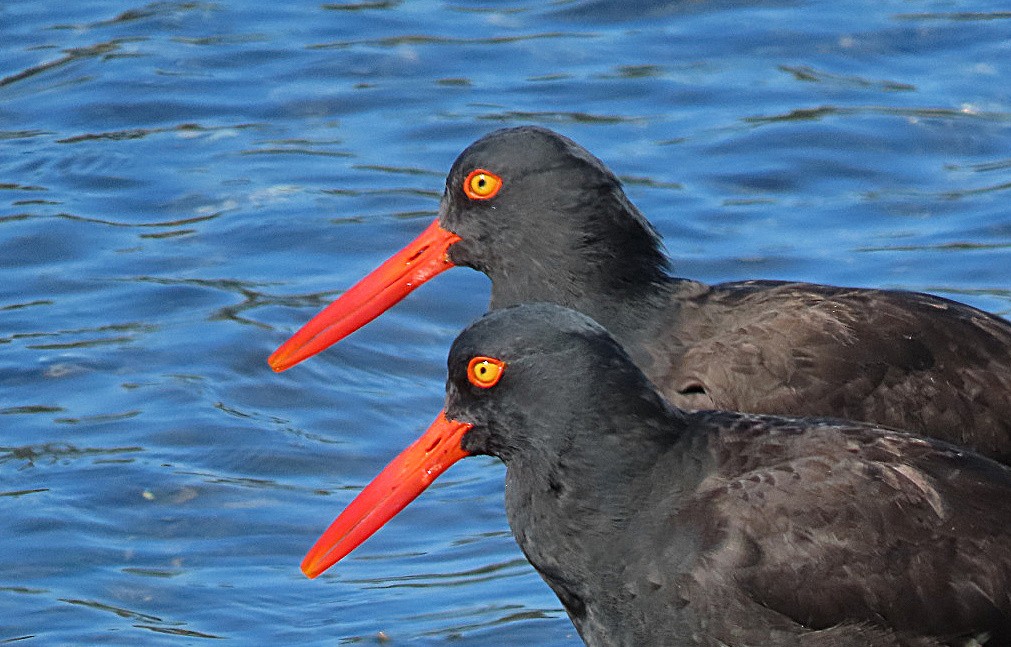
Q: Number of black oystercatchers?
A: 2